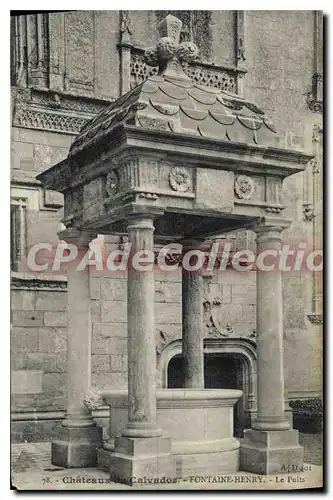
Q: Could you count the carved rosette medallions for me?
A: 3